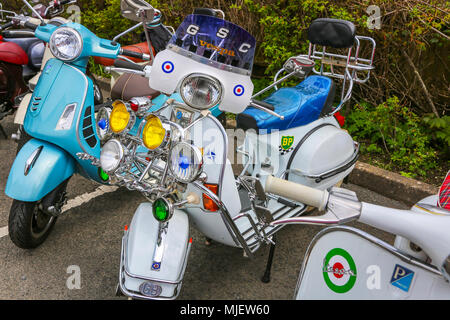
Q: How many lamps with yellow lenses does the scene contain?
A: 2